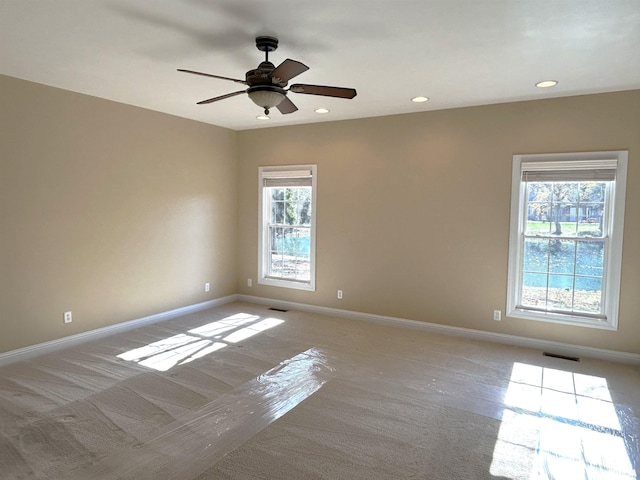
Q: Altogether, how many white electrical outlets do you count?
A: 5